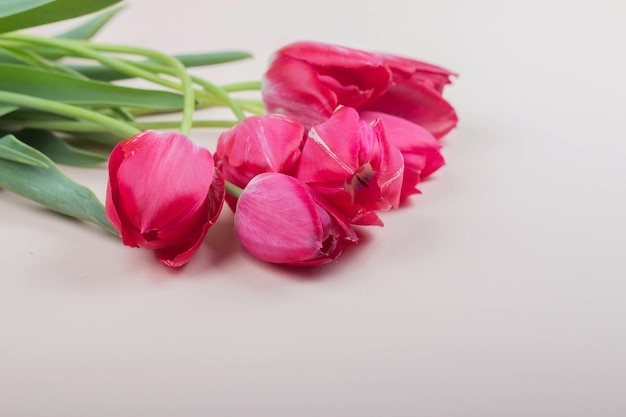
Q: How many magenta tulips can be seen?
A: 7